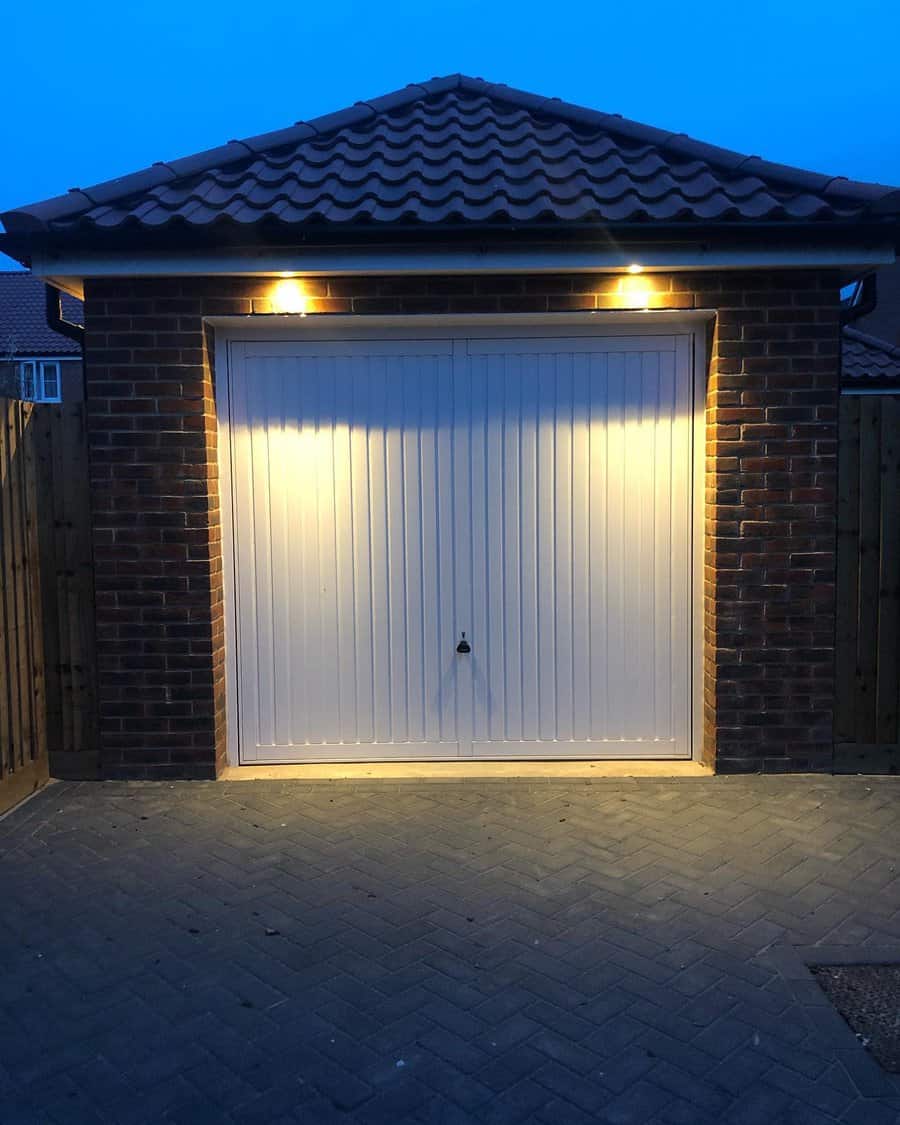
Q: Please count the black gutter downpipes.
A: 2